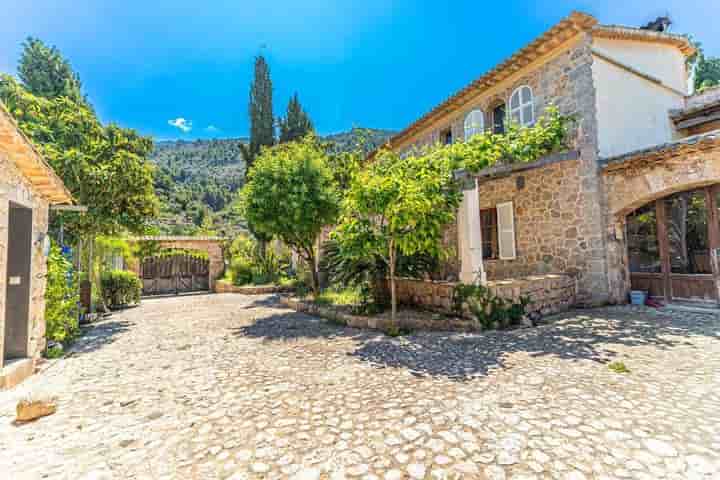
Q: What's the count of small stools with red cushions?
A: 0